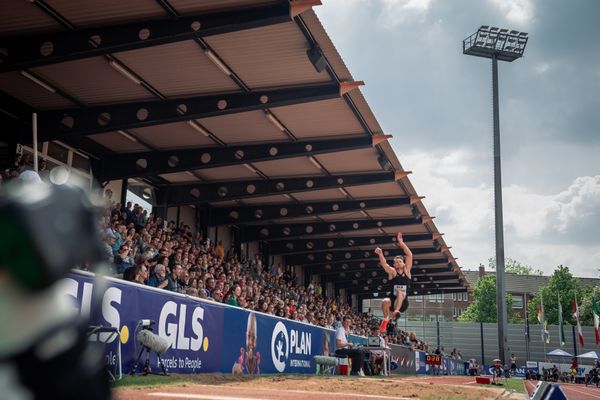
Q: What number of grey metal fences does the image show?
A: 1